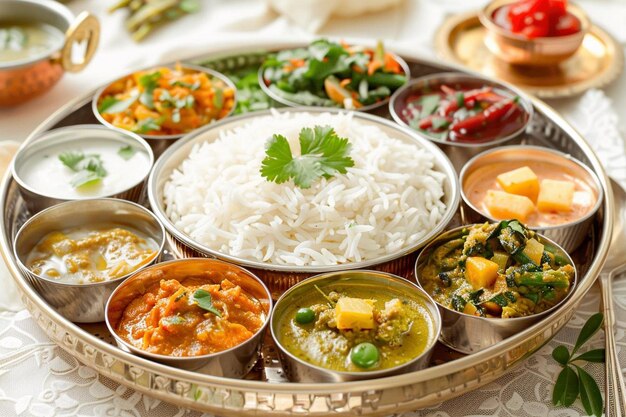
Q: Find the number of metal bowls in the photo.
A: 12